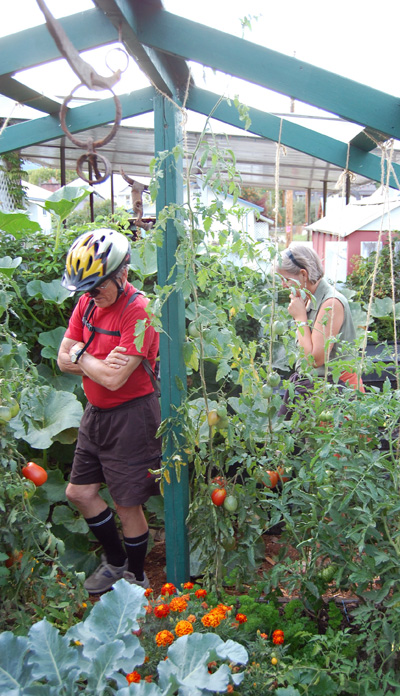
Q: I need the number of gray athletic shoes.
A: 2